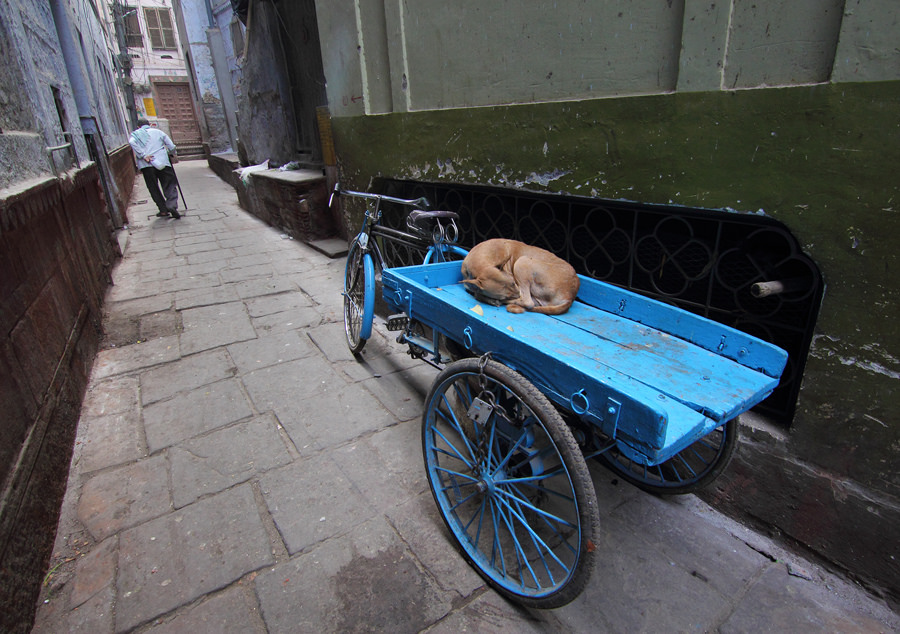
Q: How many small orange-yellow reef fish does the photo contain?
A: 0